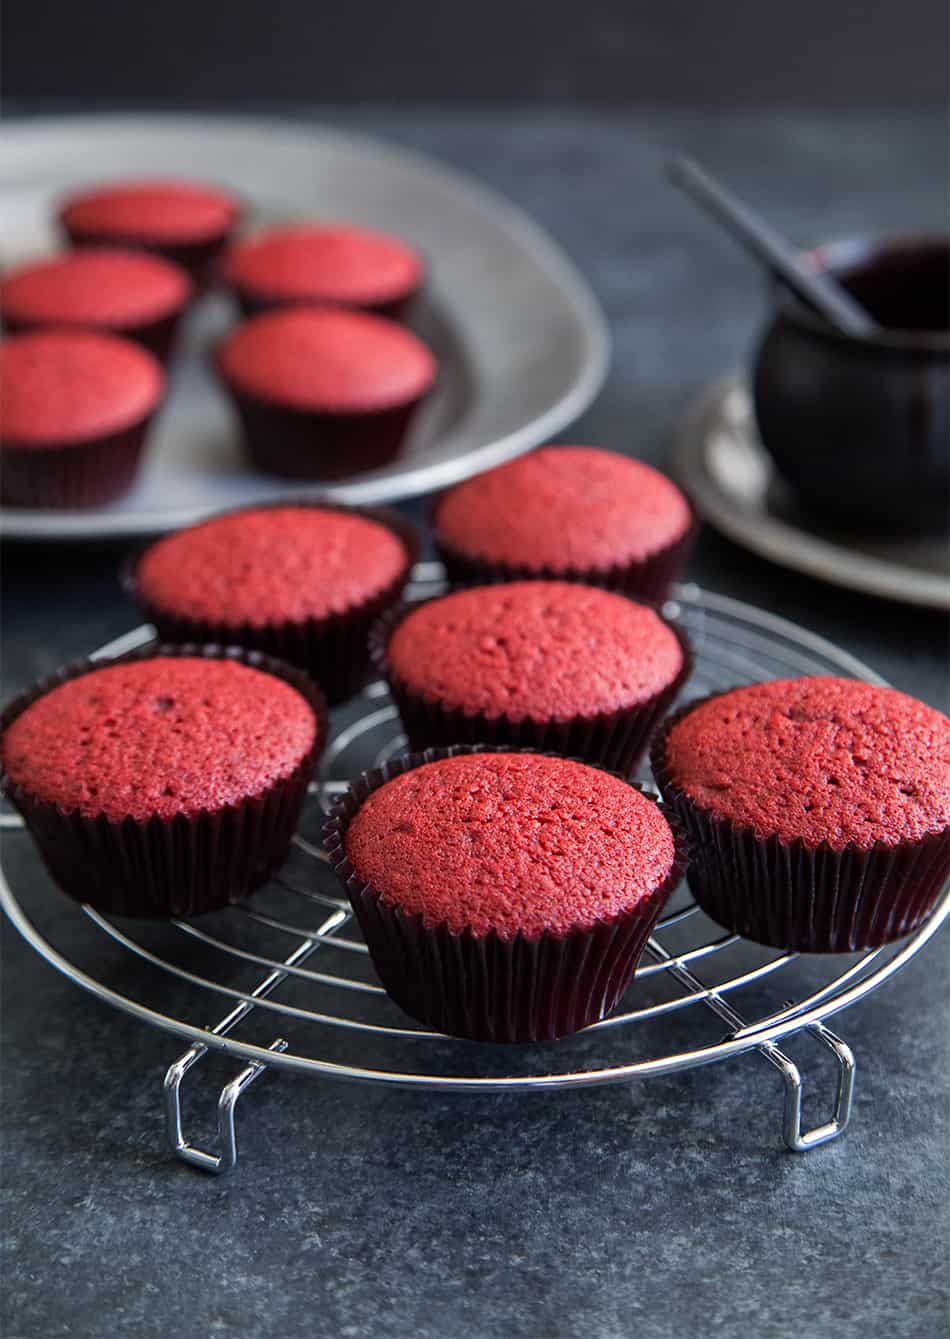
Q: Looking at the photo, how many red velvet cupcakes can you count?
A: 11